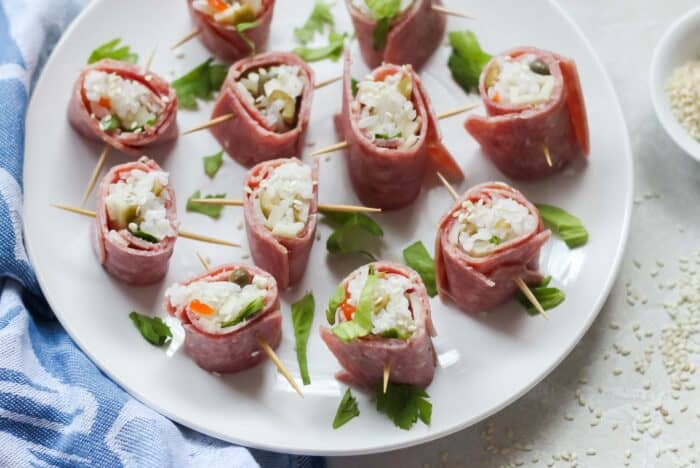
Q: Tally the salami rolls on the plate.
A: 11